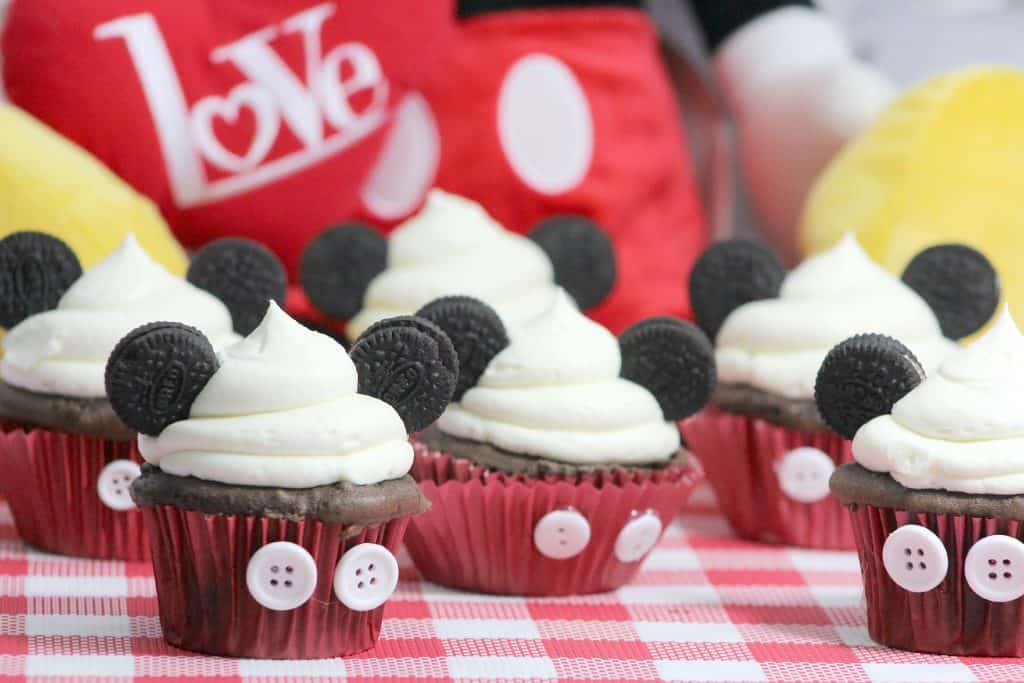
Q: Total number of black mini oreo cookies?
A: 11